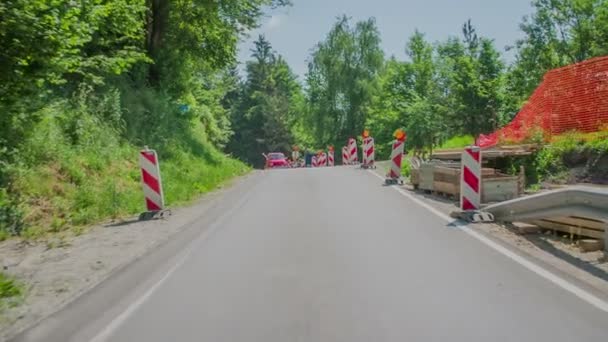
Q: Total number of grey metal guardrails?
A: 1